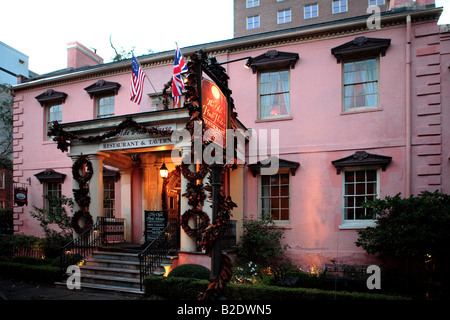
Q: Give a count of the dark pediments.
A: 8